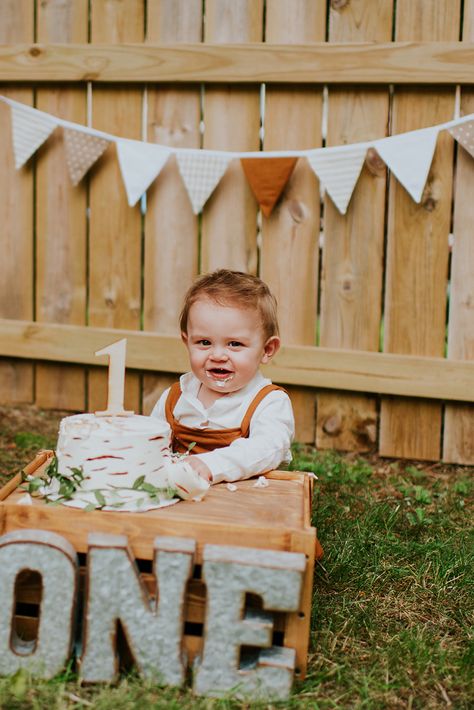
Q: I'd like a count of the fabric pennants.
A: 8